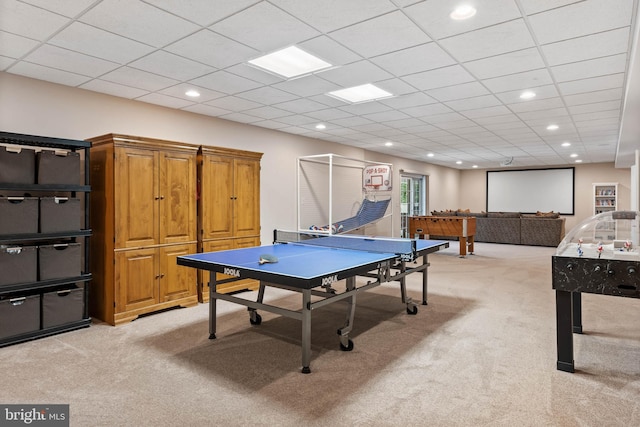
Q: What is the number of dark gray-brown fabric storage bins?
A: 8